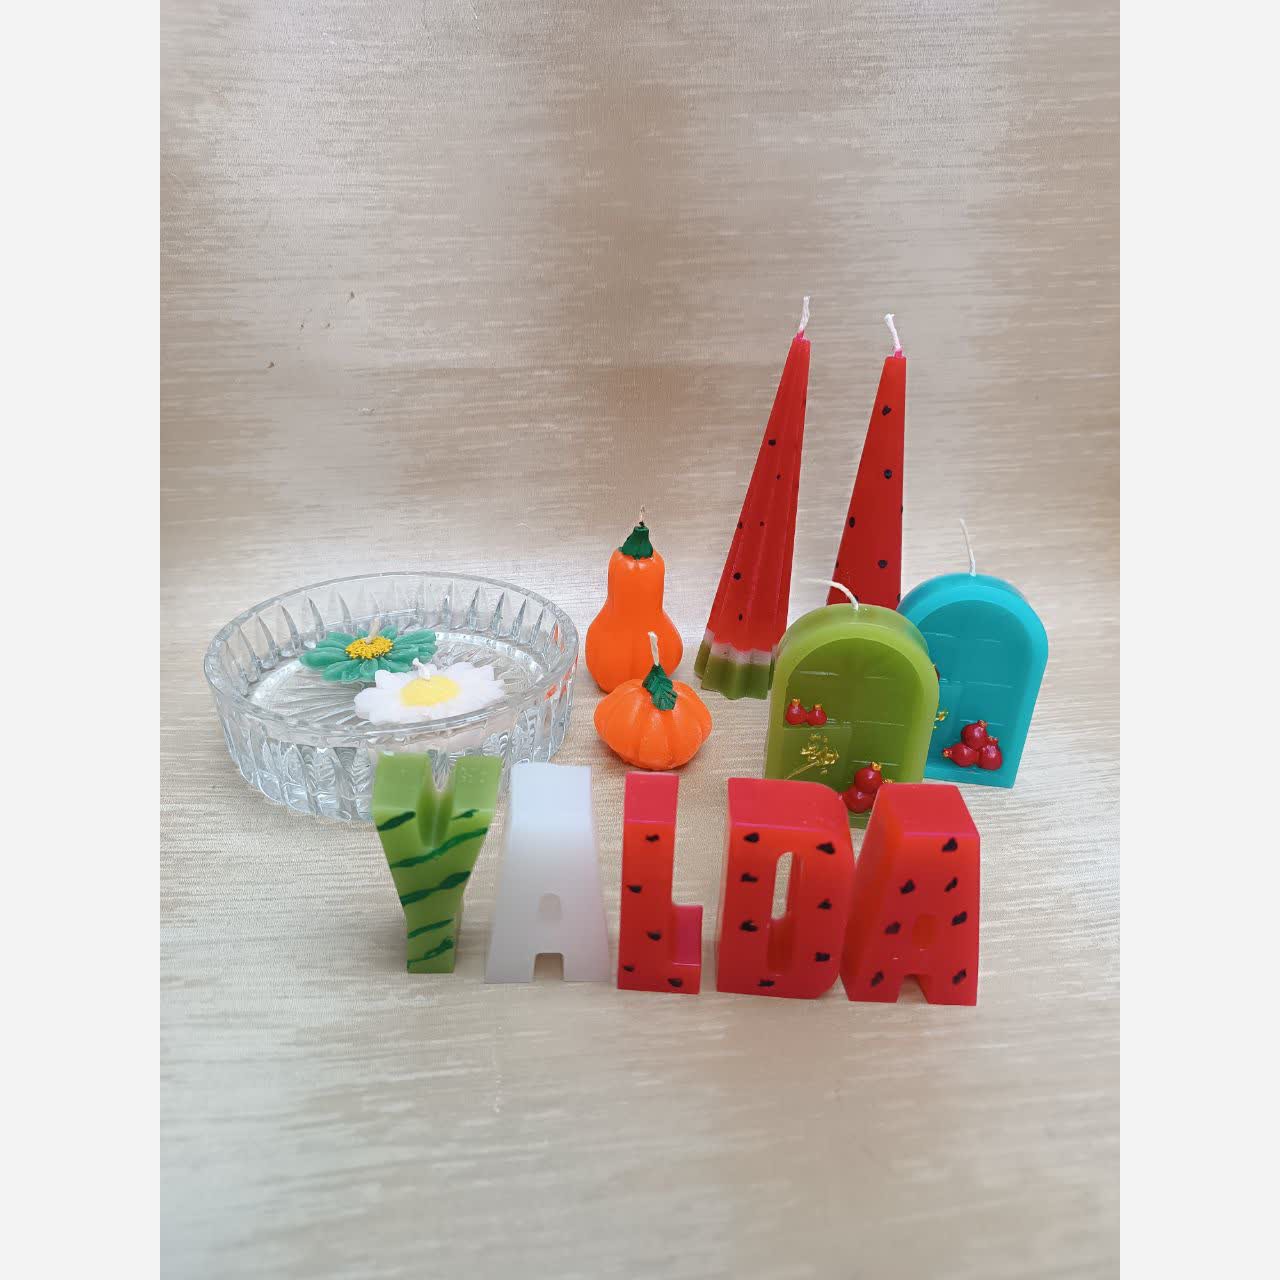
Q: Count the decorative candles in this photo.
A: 13